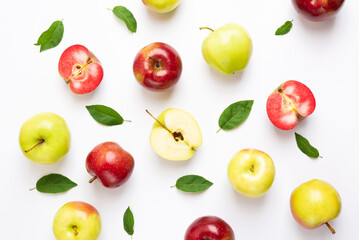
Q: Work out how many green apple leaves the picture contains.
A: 9